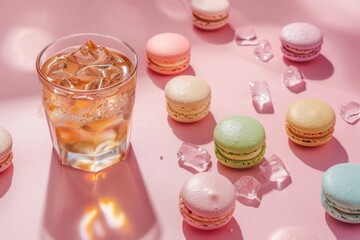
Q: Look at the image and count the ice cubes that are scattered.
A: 8